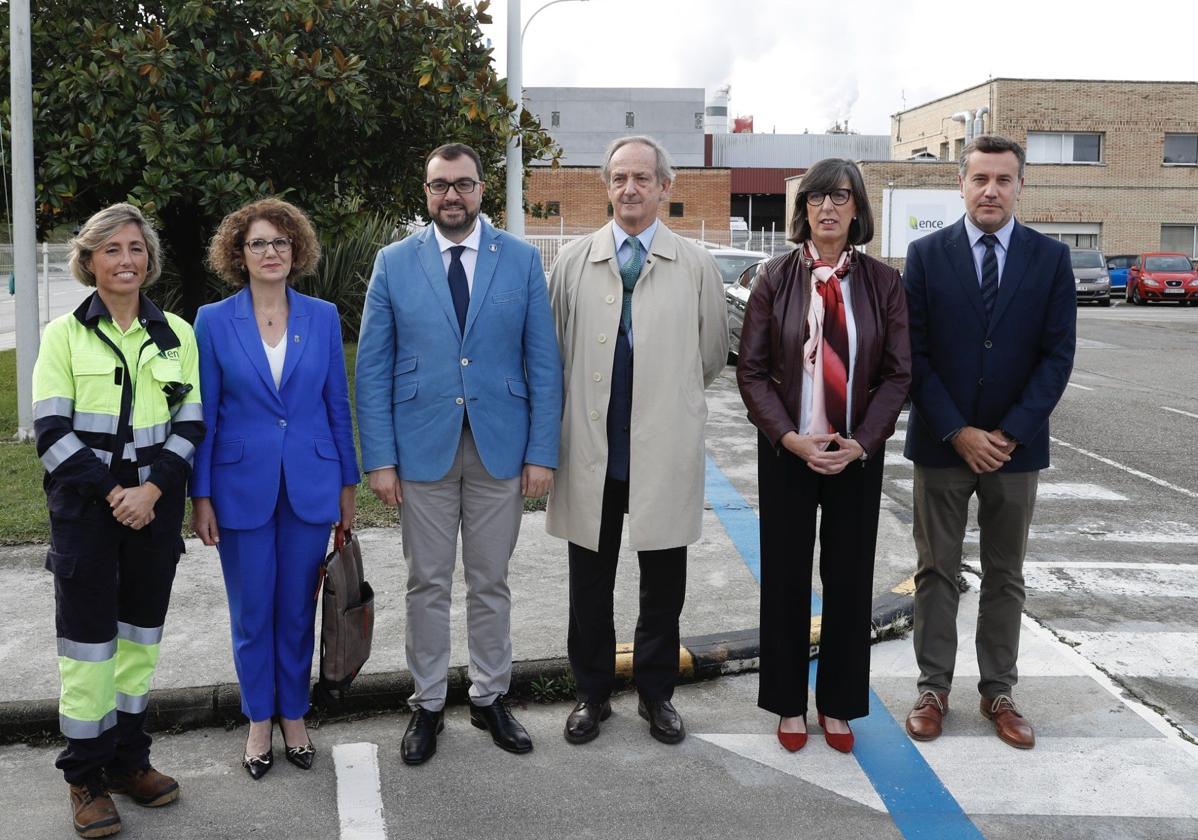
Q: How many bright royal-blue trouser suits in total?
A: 1